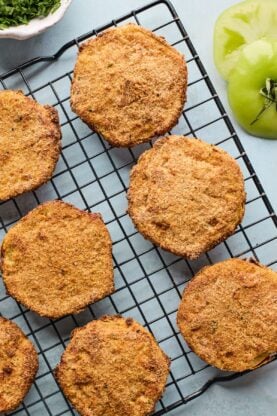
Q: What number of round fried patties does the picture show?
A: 7